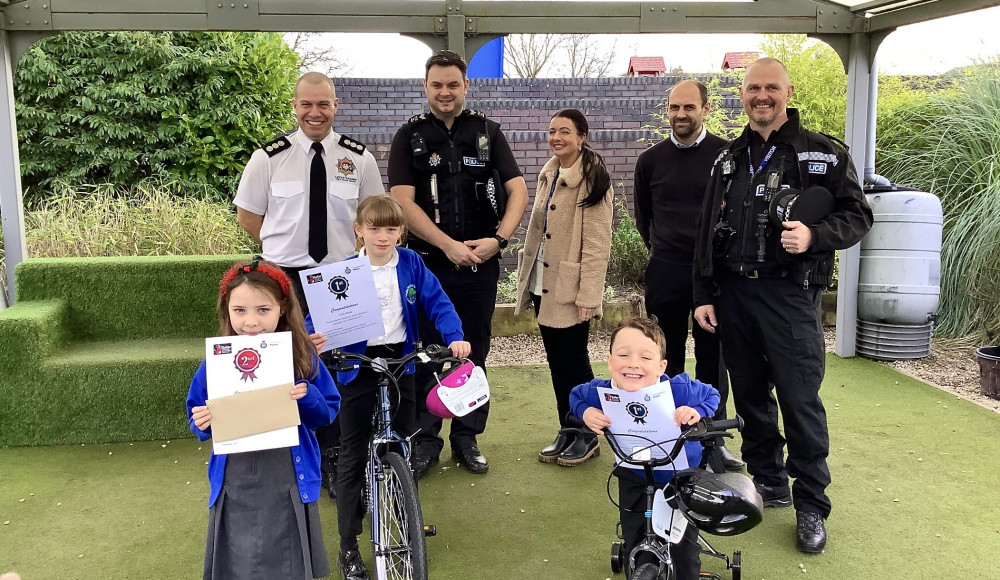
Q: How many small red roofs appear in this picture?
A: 2